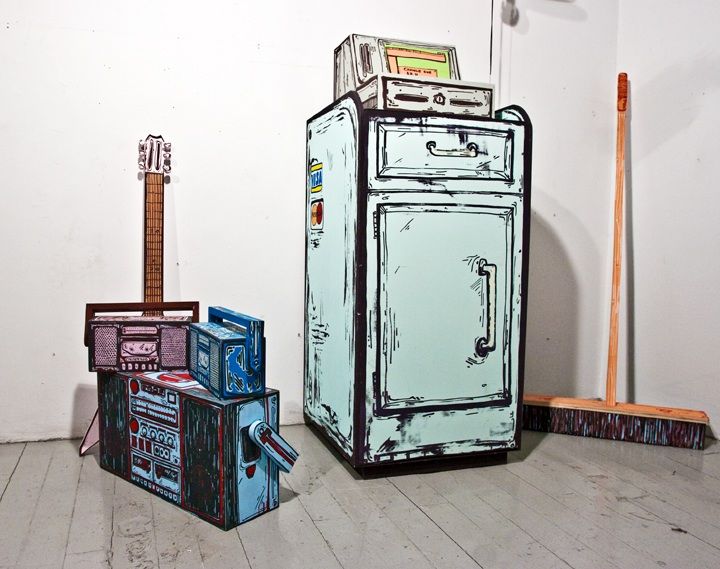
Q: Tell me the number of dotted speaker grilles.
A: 4